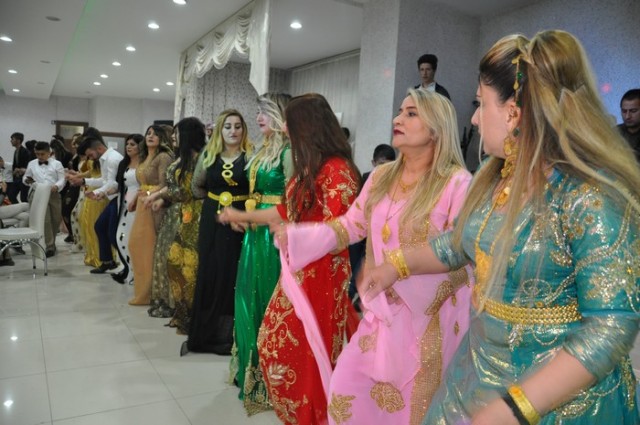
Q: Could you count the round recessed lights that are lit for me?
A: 12